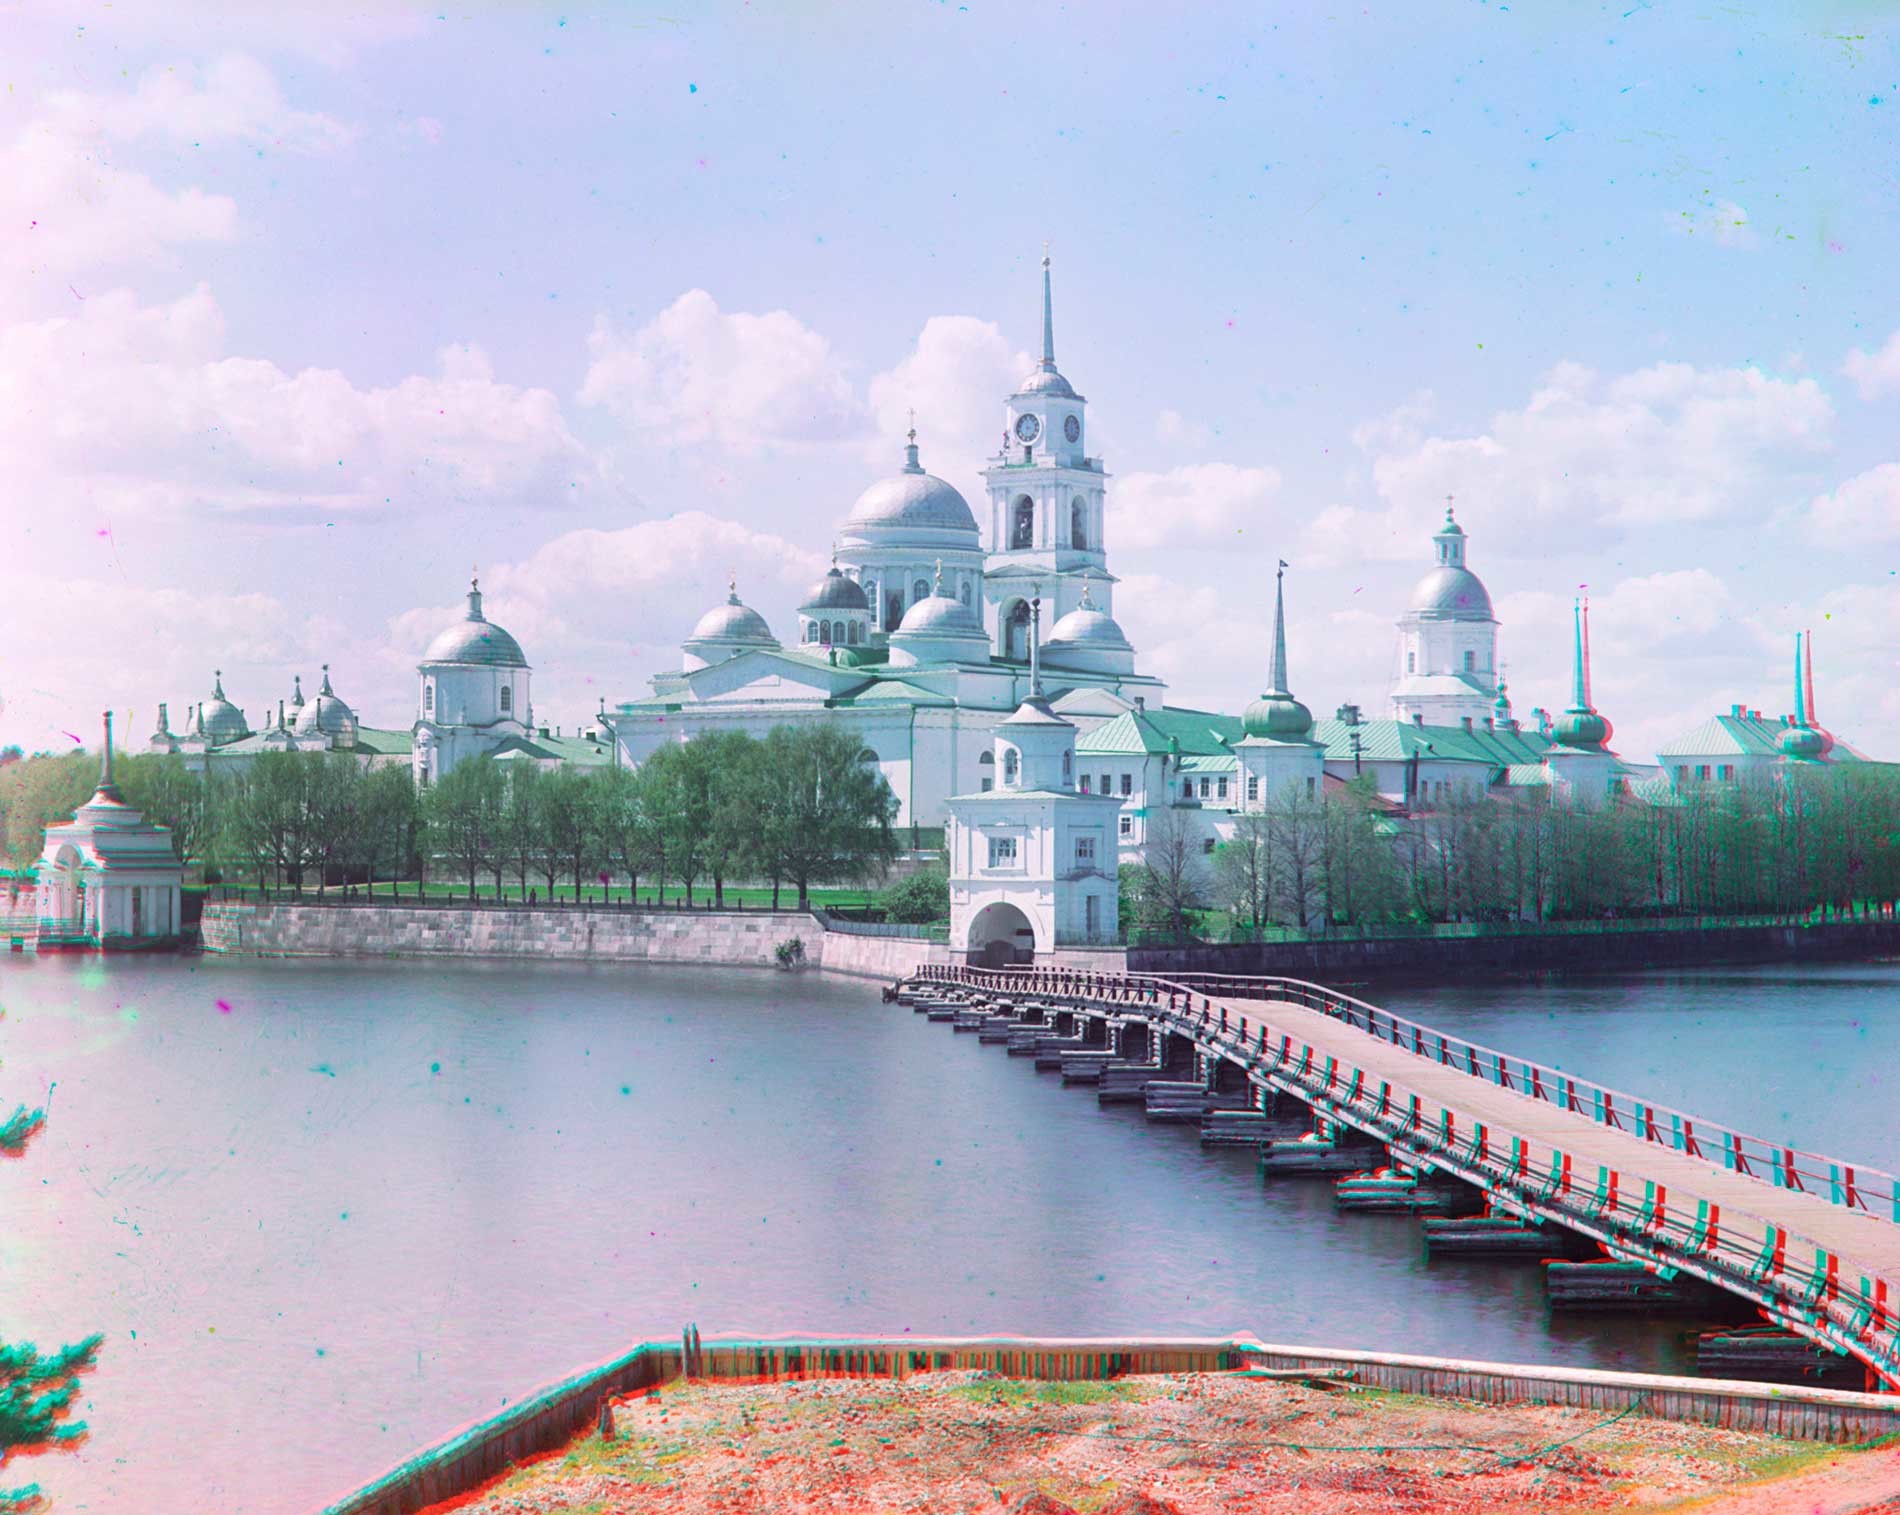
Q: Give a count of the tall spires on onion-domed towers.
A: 3